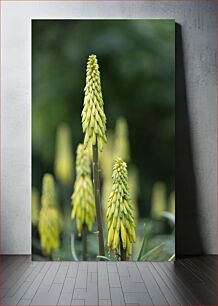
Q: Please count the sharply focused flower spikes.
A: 2